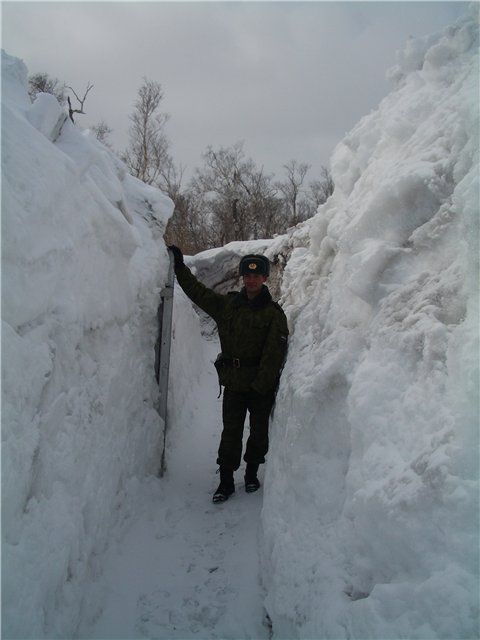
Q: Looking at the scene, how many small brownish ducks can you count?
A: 0